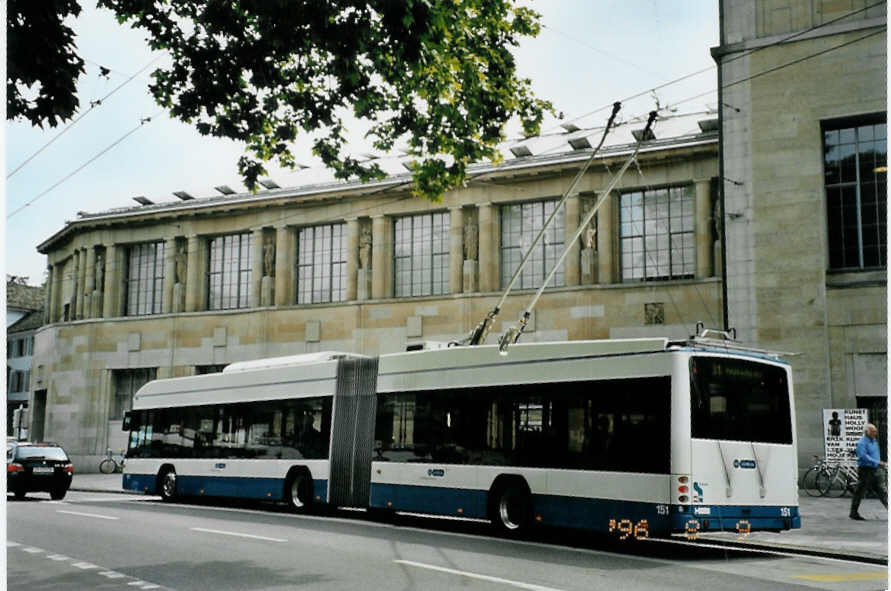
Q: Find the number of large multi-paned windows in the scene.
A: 7